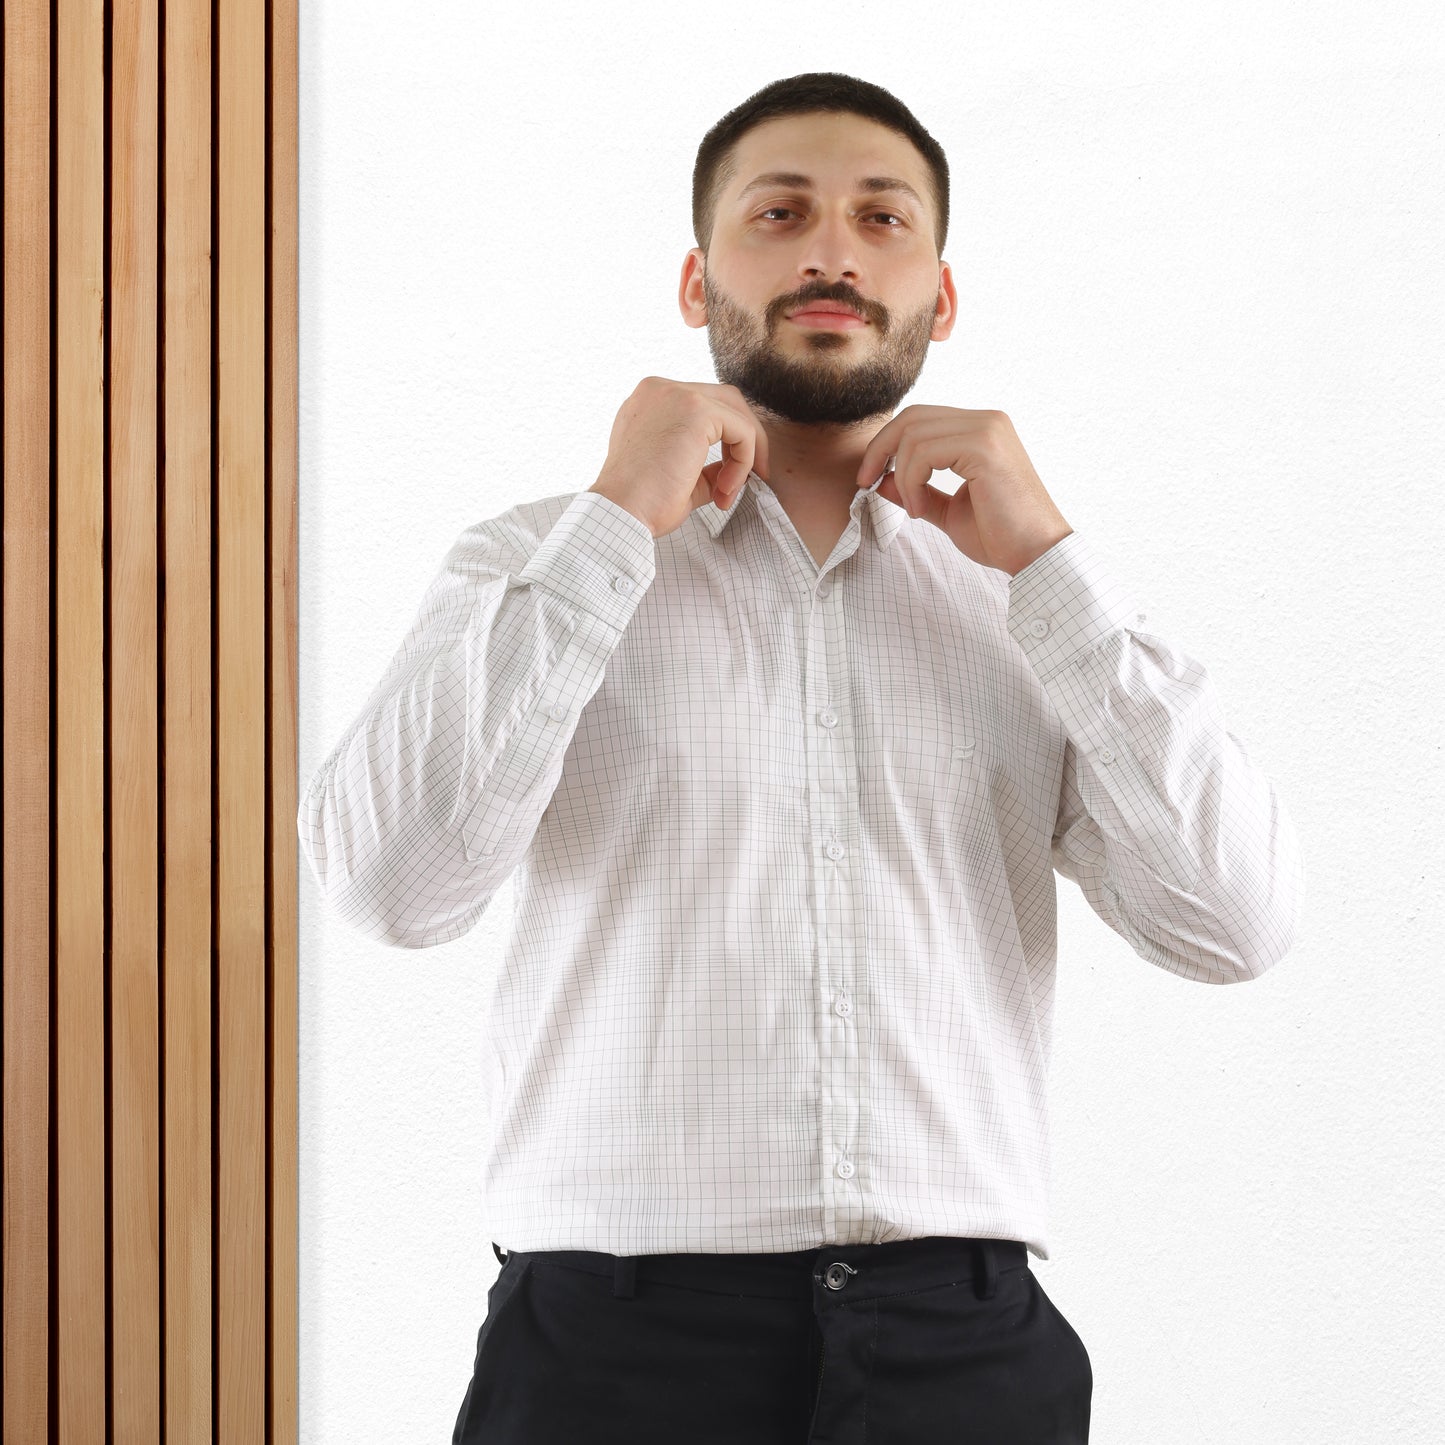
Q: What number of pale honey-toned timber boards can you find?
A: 6